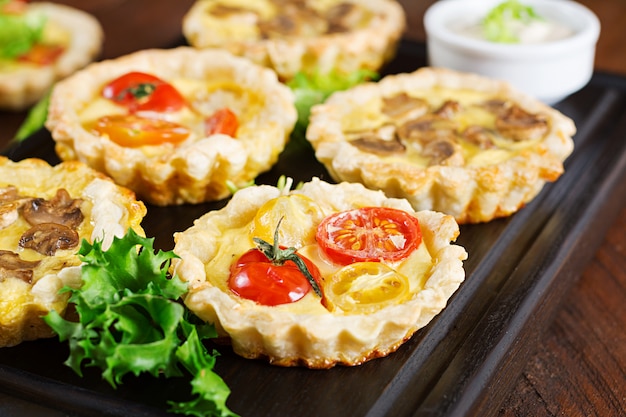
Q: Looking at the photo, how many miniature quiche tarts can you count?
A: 6